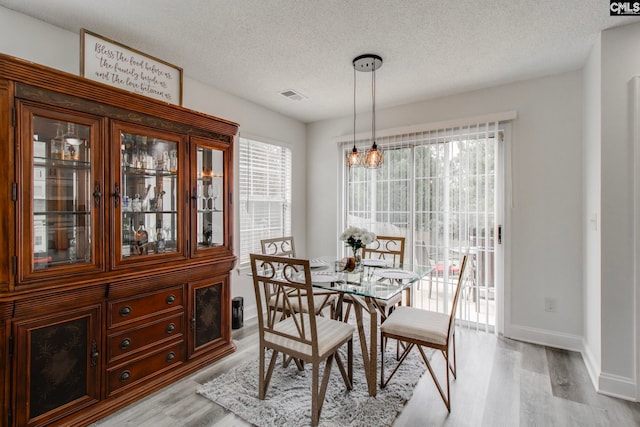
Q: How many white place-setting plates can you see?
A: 4